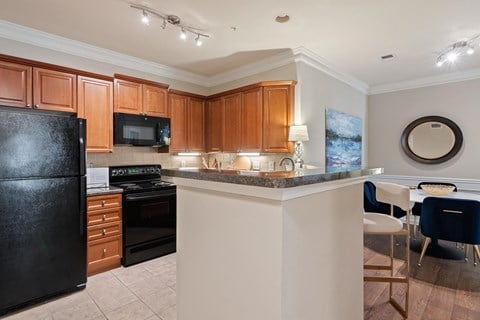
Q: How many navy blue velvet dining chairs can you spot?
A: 3